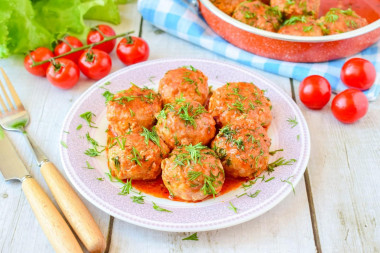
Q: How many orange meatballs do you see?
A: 12